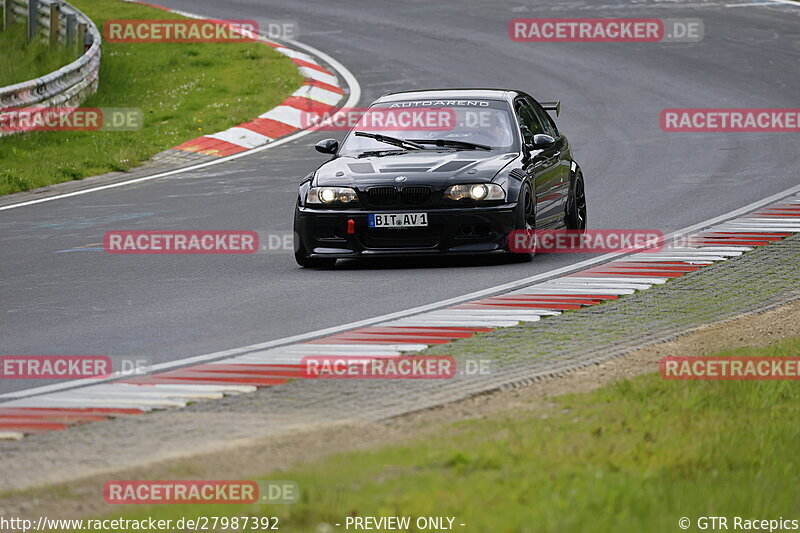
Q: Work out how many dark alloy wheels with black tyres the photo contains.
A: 2